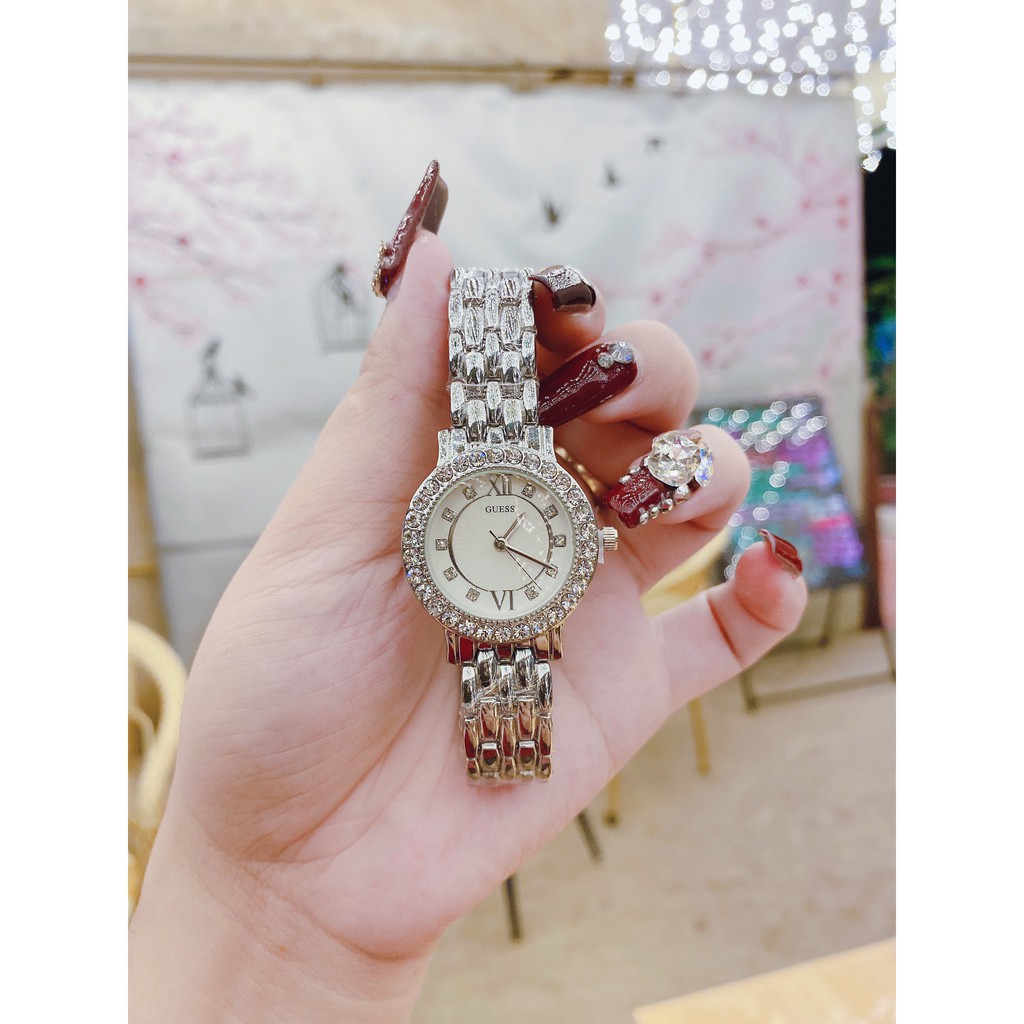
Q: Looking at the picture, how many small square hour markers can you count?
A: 10